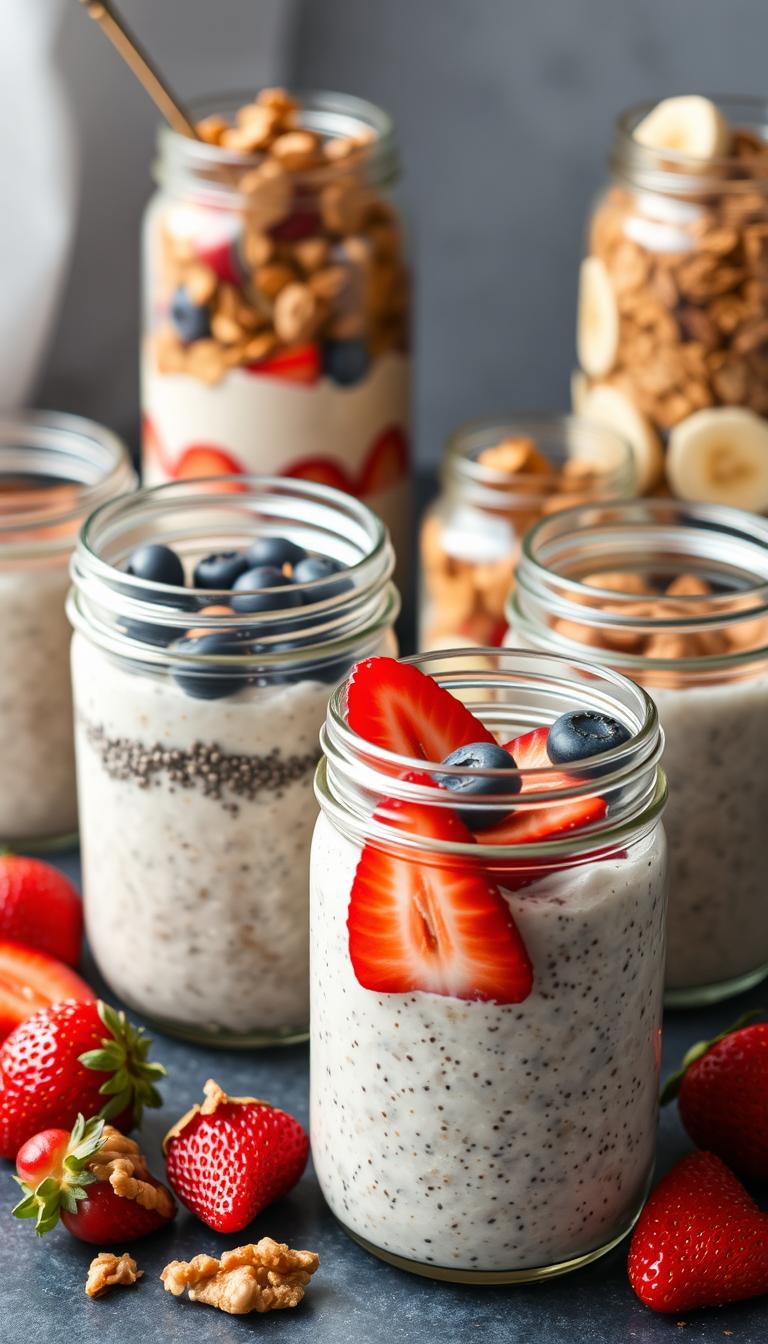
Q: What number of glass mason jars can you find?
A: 7